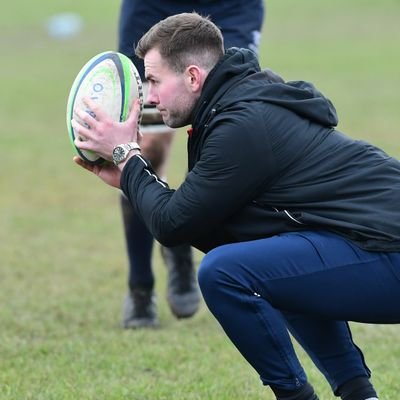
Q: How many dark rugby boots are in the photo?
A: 2